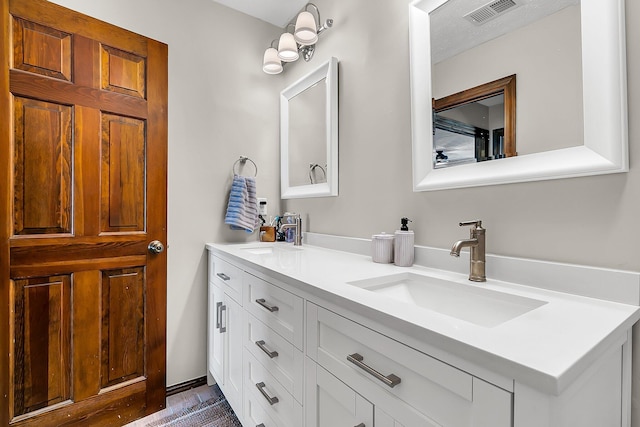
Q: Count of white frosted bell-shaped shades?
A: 3